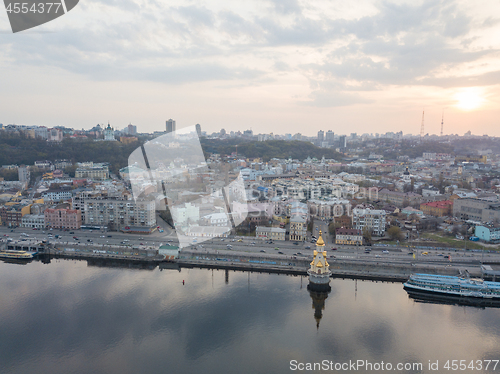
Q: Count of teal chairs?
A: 0